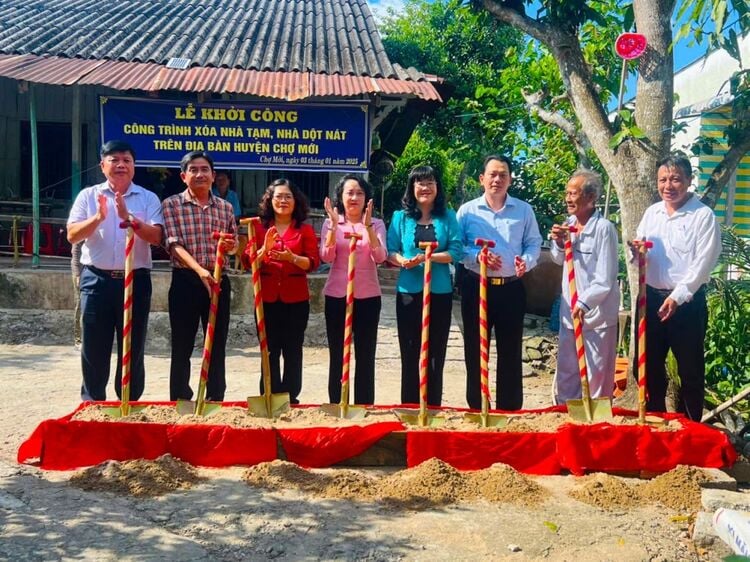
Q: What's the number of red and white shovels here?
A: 8